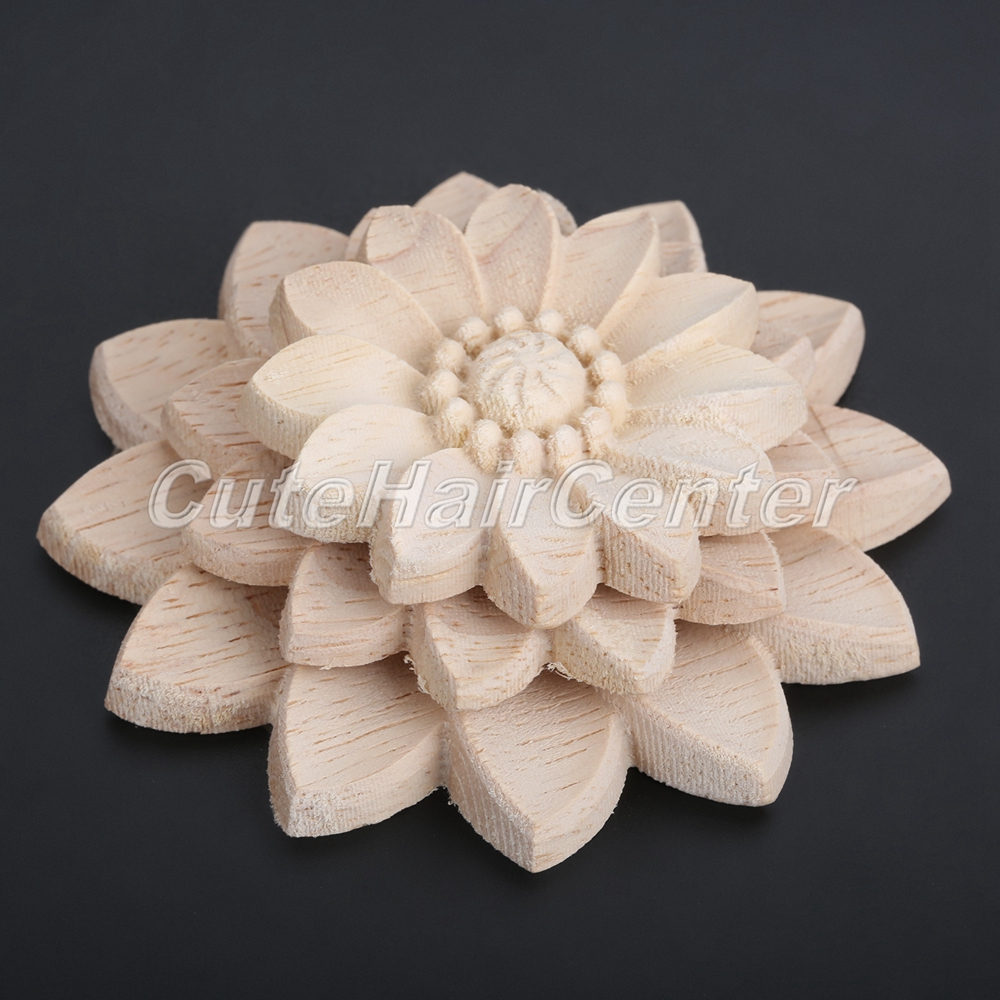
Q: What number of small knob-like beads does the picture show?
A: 13